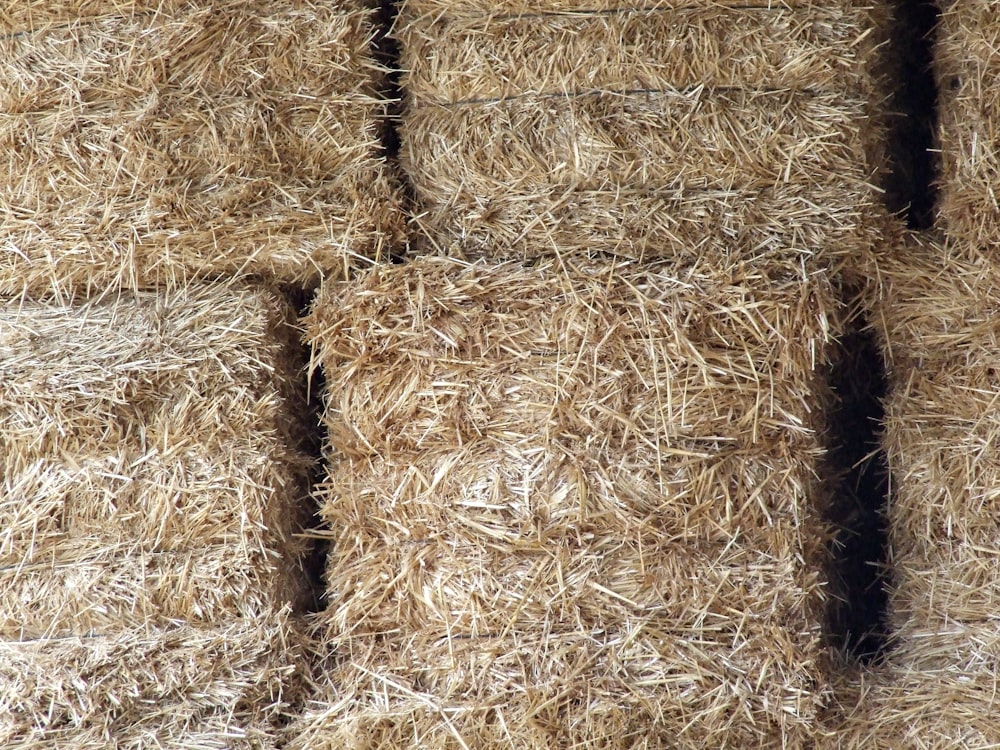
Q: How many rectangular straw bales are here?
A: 6